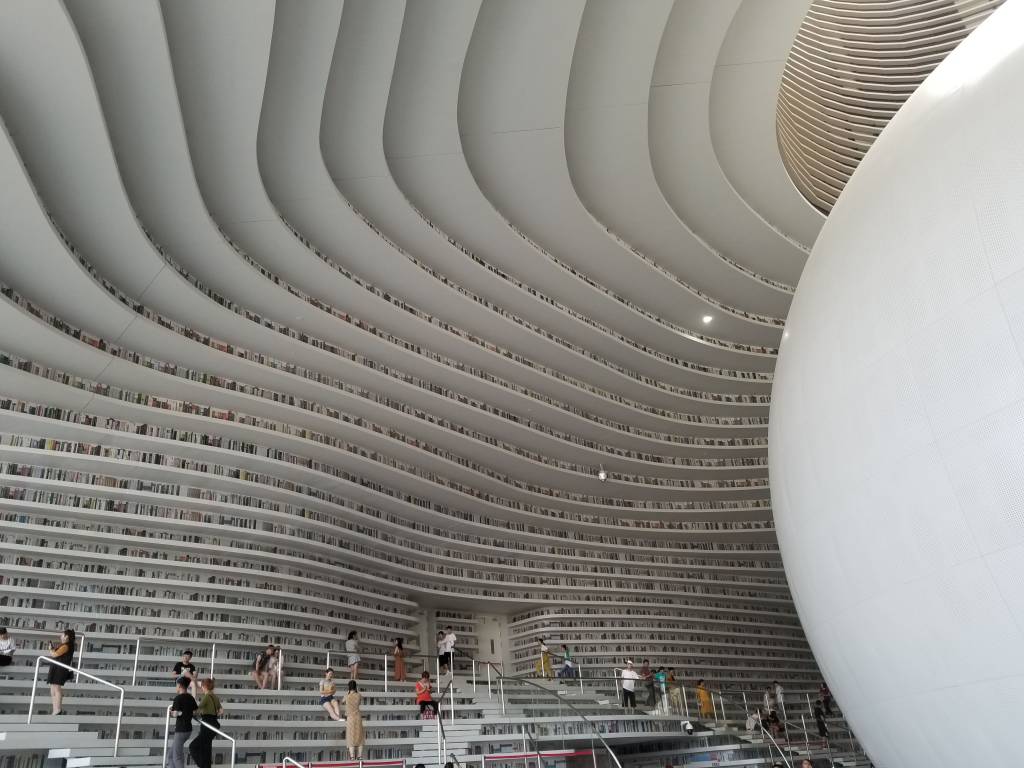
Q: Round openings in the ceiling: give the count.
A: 1